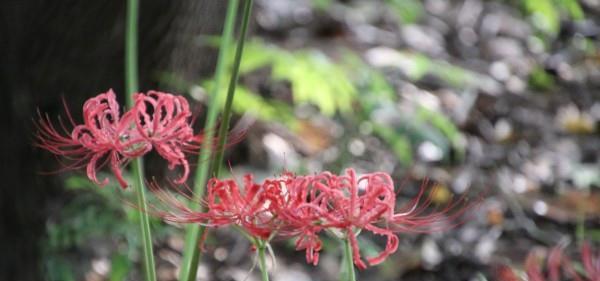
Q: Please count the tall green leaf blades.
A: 3